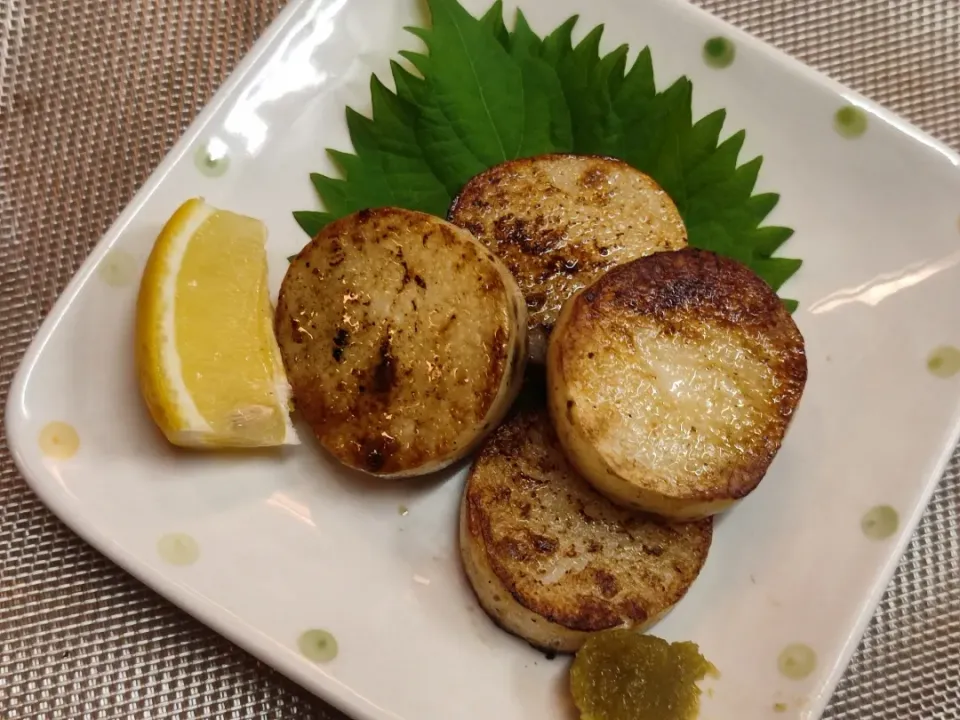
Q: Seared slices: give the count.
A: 4